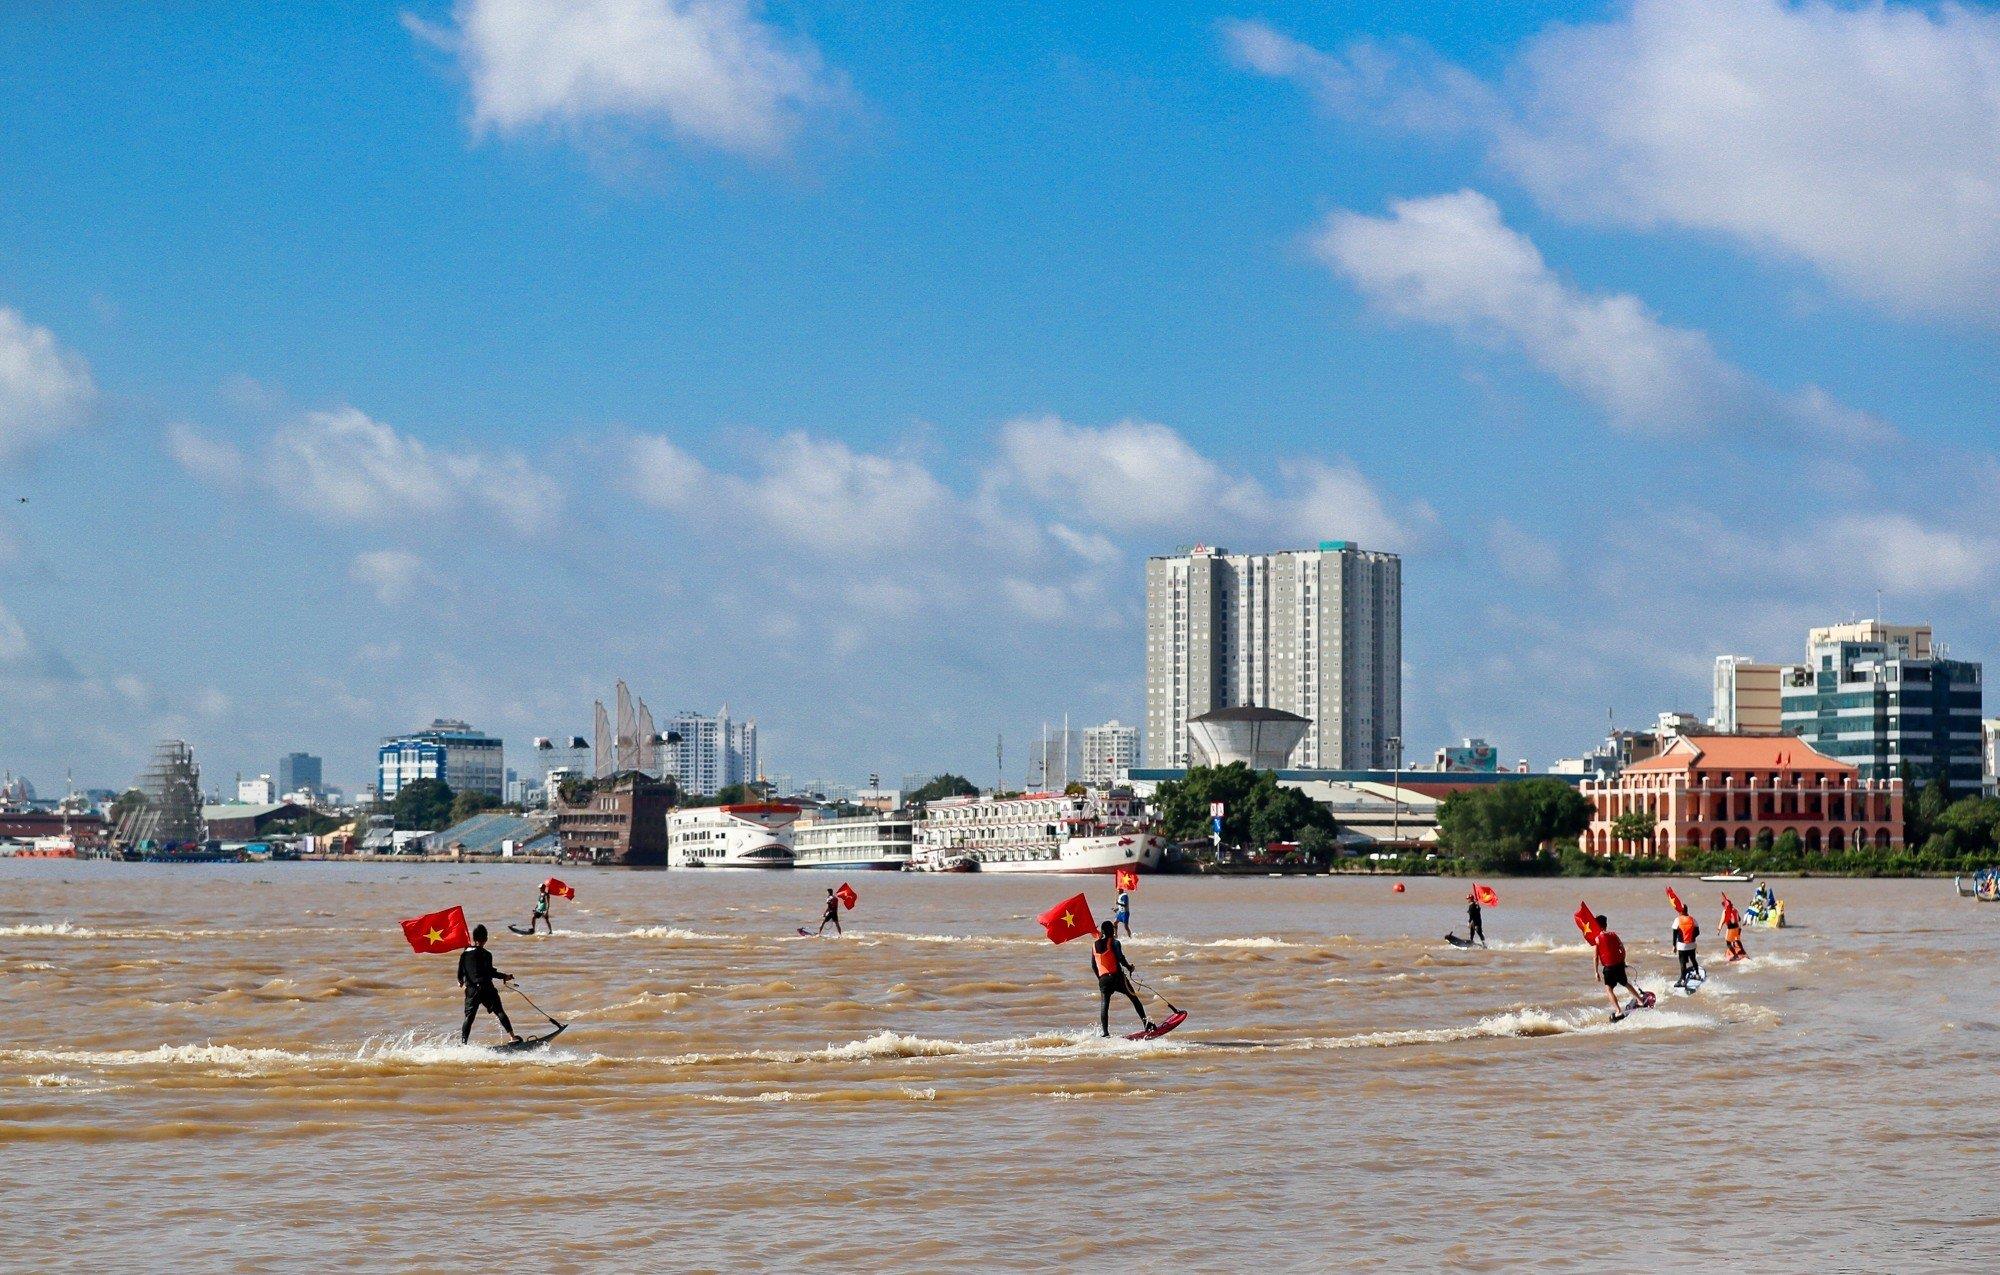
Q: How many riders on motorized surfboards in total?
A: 9